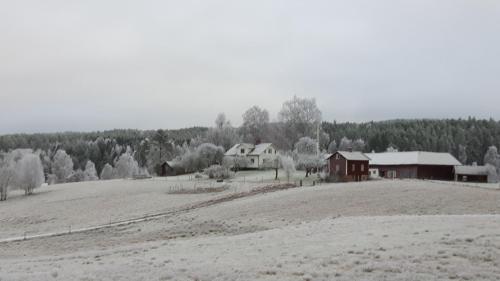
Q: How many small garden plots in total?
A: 1